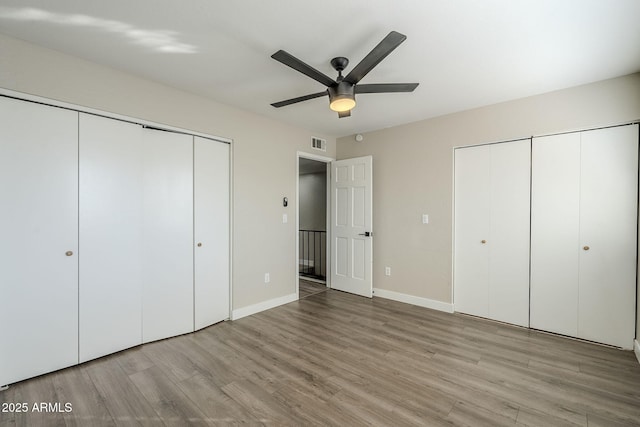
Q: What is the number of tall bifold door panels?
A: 8